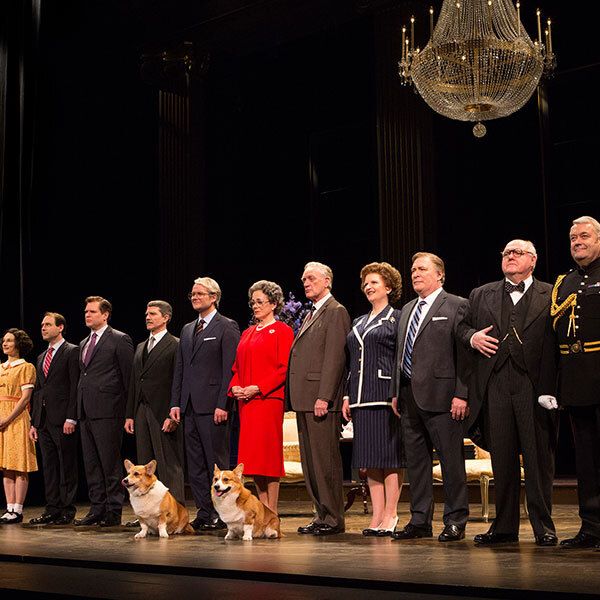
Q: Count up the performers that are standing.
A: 11